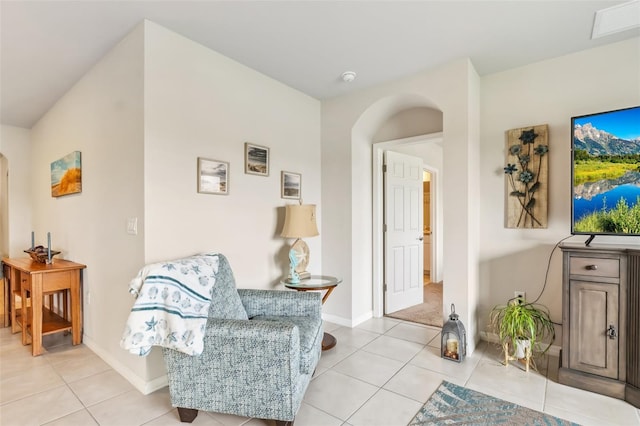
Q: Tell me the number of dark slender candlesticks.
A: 2